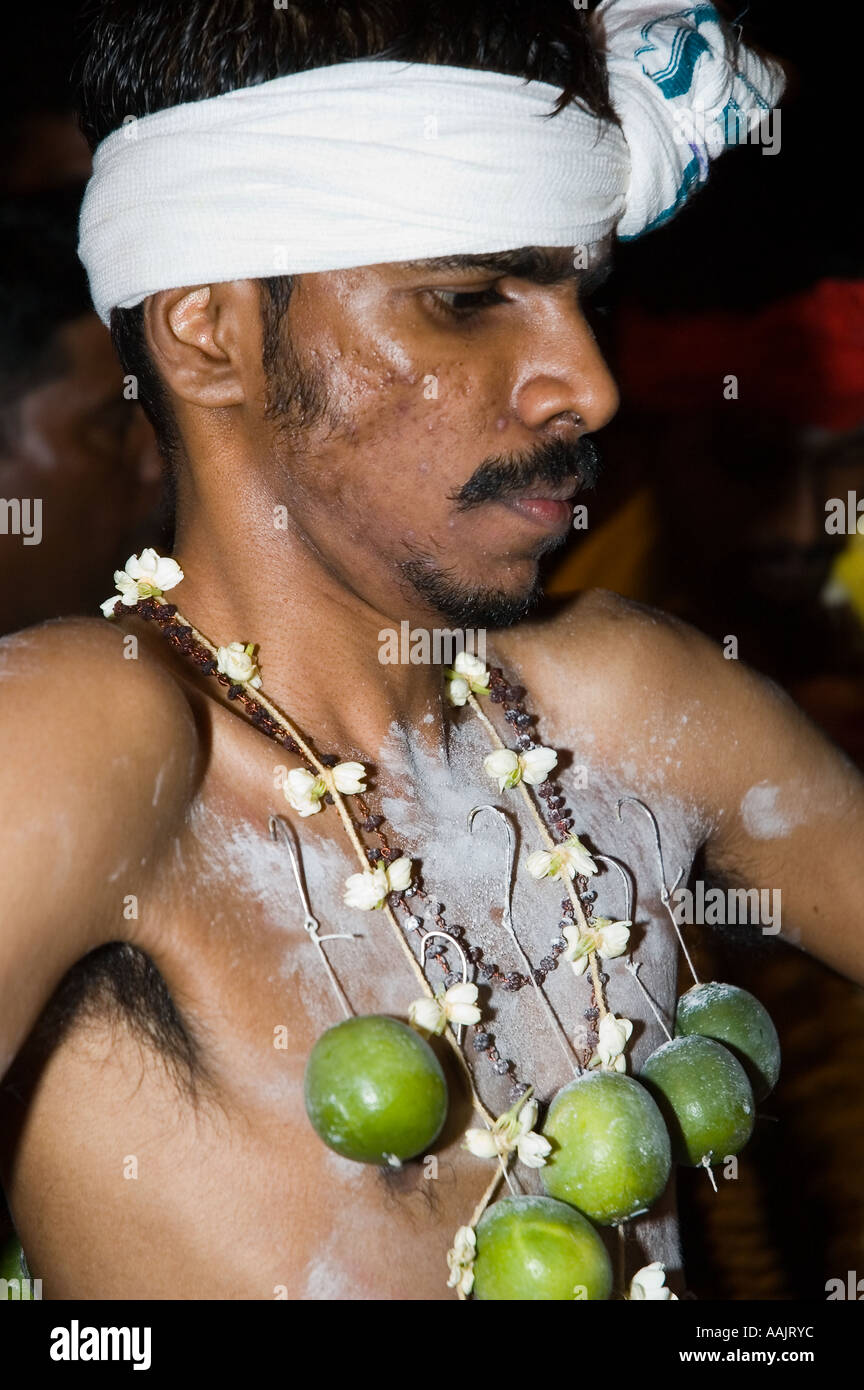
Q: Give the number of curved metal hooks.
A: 5